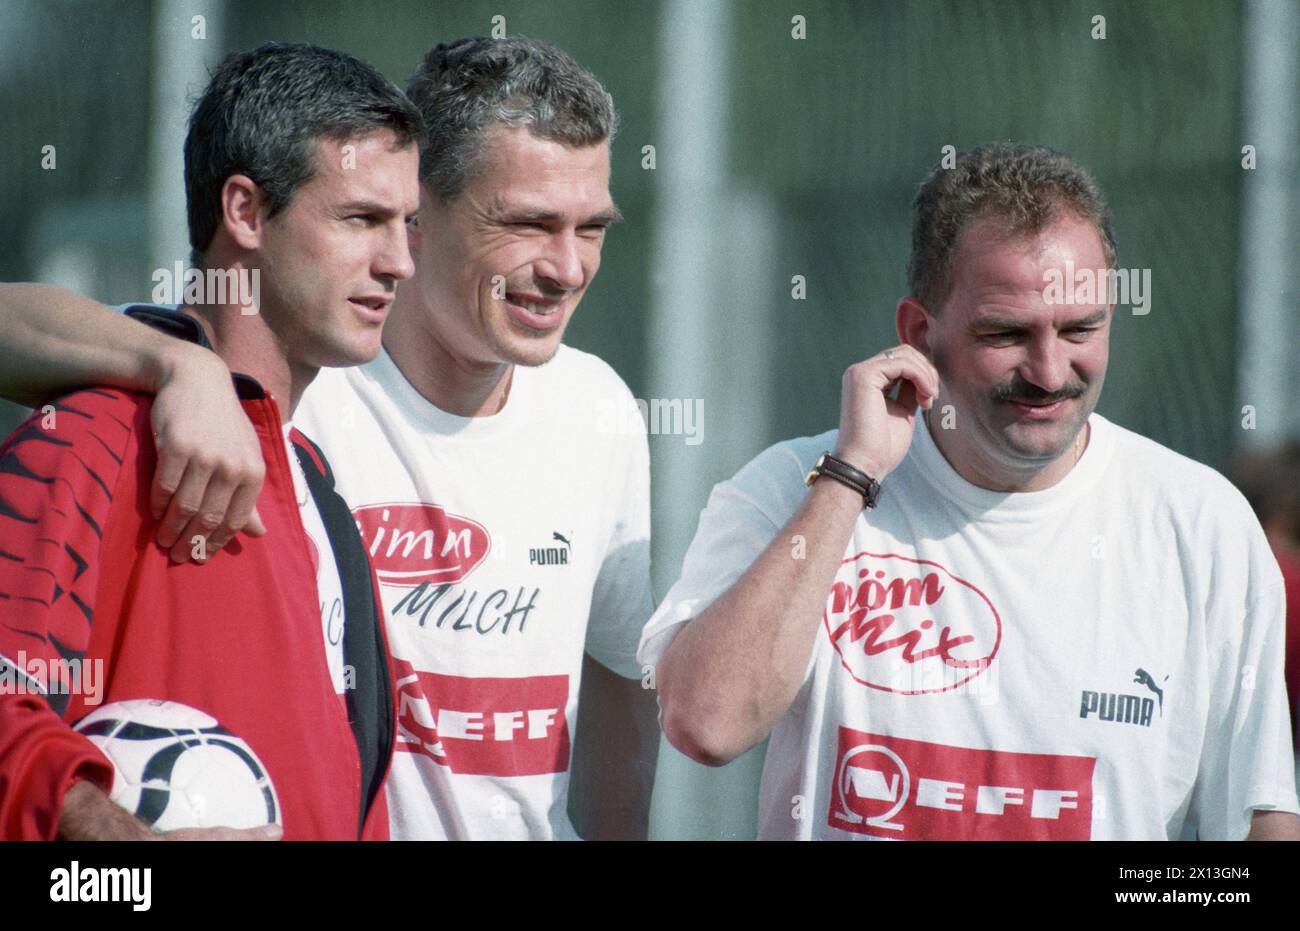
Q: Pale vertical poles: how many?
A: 3